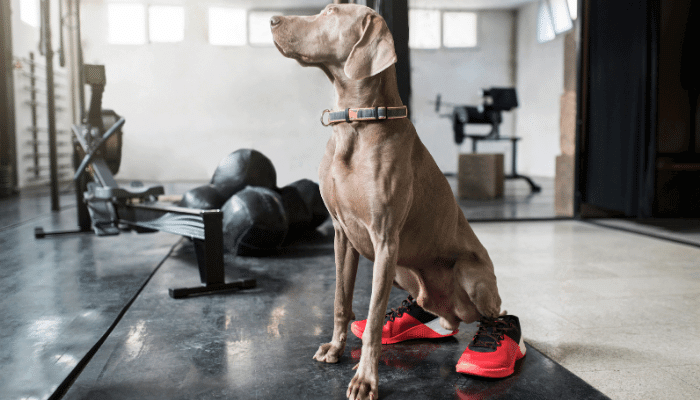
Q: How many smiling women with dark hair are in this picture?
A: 0